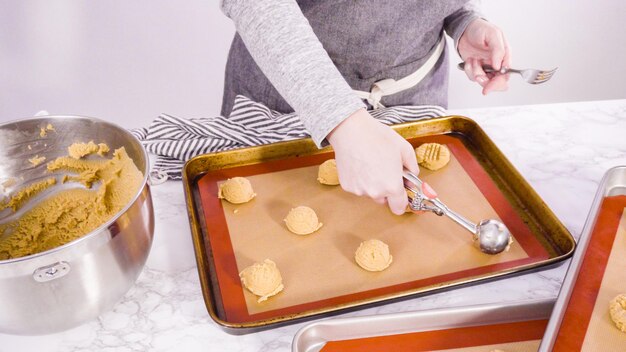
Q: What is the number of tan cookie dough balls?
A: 7